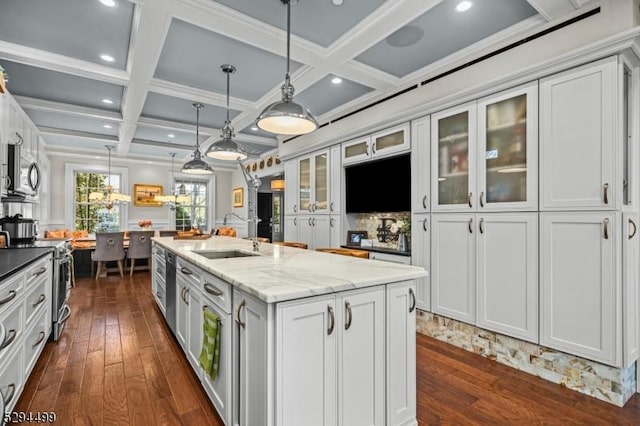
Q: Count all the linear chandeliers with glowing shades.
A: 2